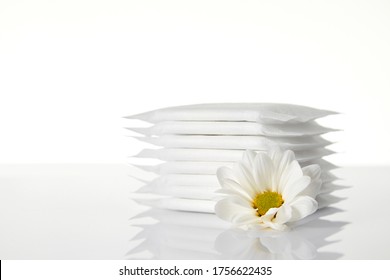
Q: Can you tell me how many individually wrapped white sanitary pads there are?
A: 8